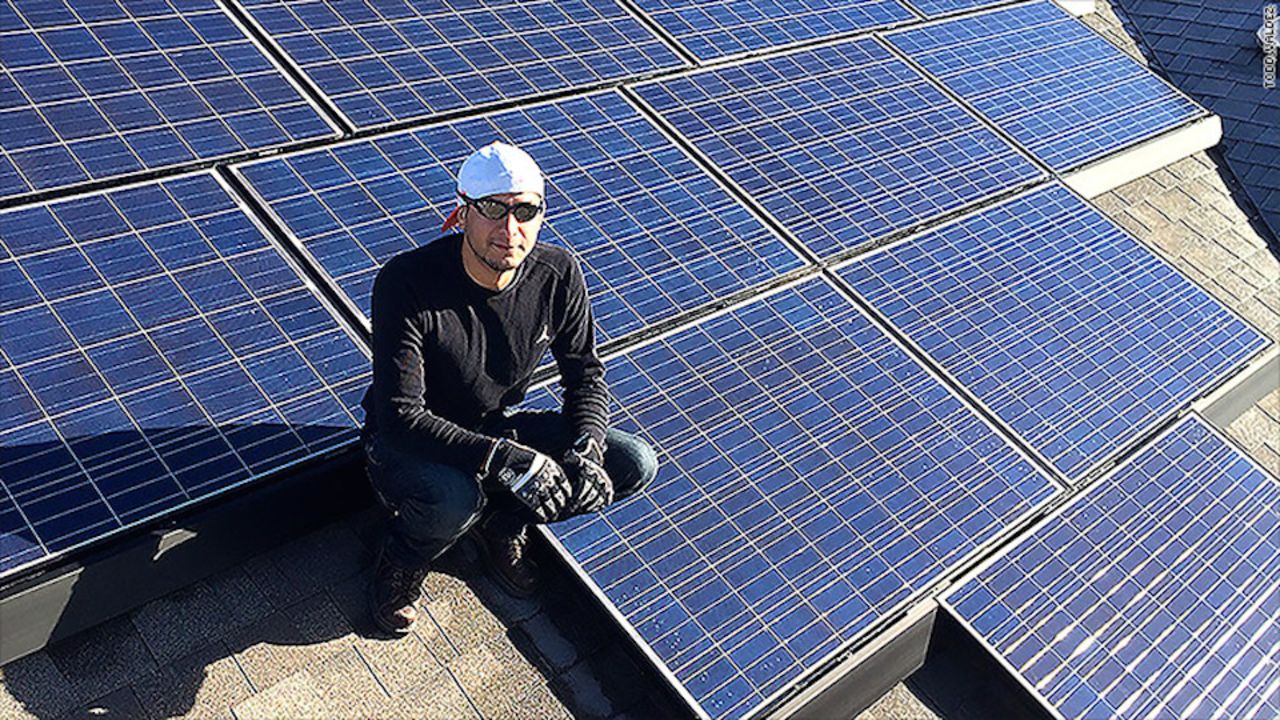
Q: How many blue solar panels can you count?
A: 11